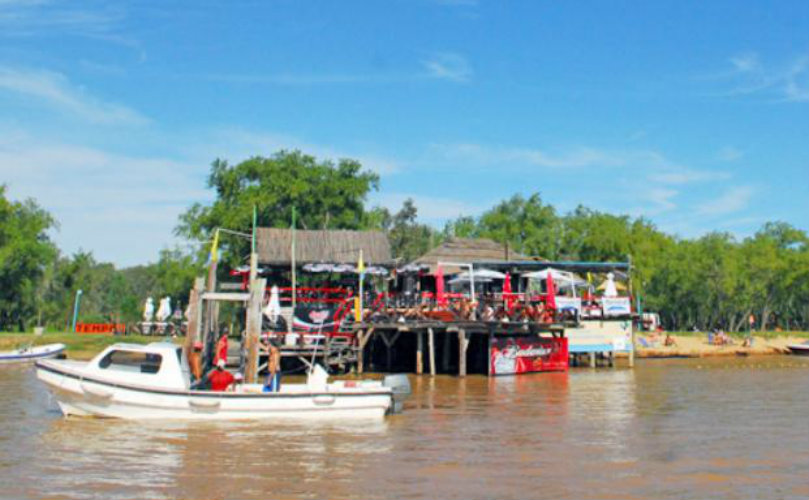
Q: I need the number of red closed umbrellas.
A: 3